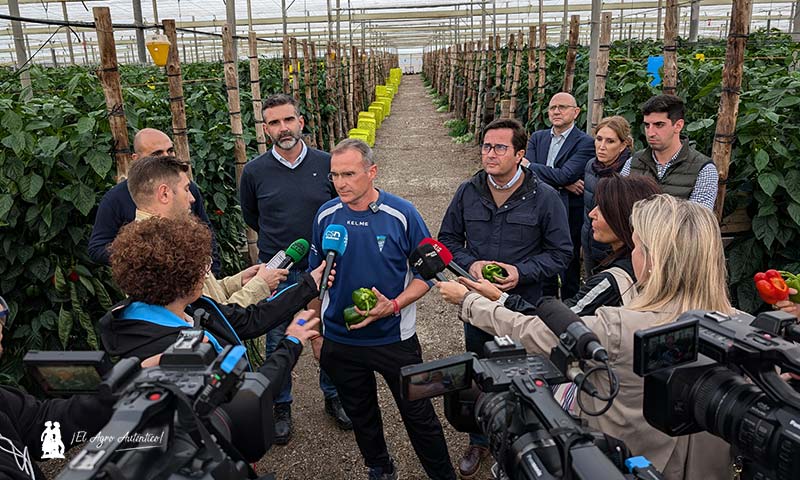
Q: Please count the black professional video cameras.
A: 3